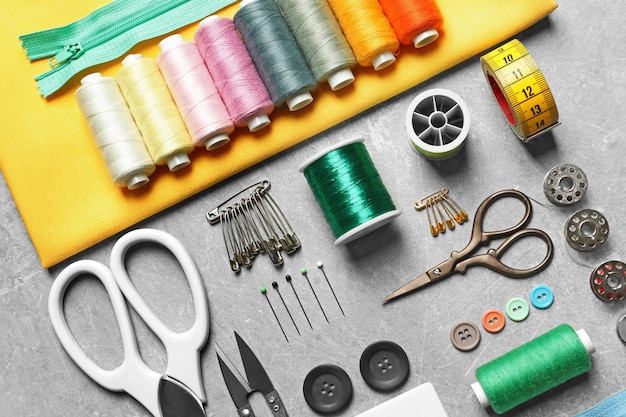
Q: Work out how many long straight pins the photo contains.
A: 5